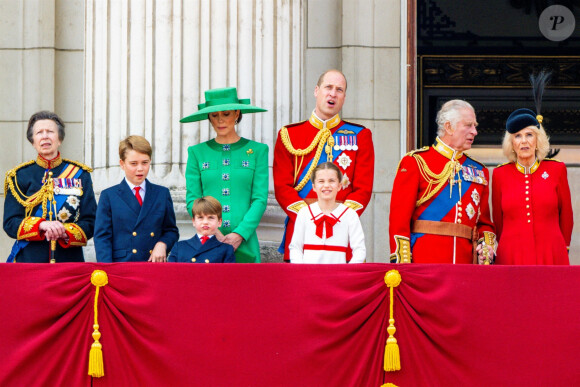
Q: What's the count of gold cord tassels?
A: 2